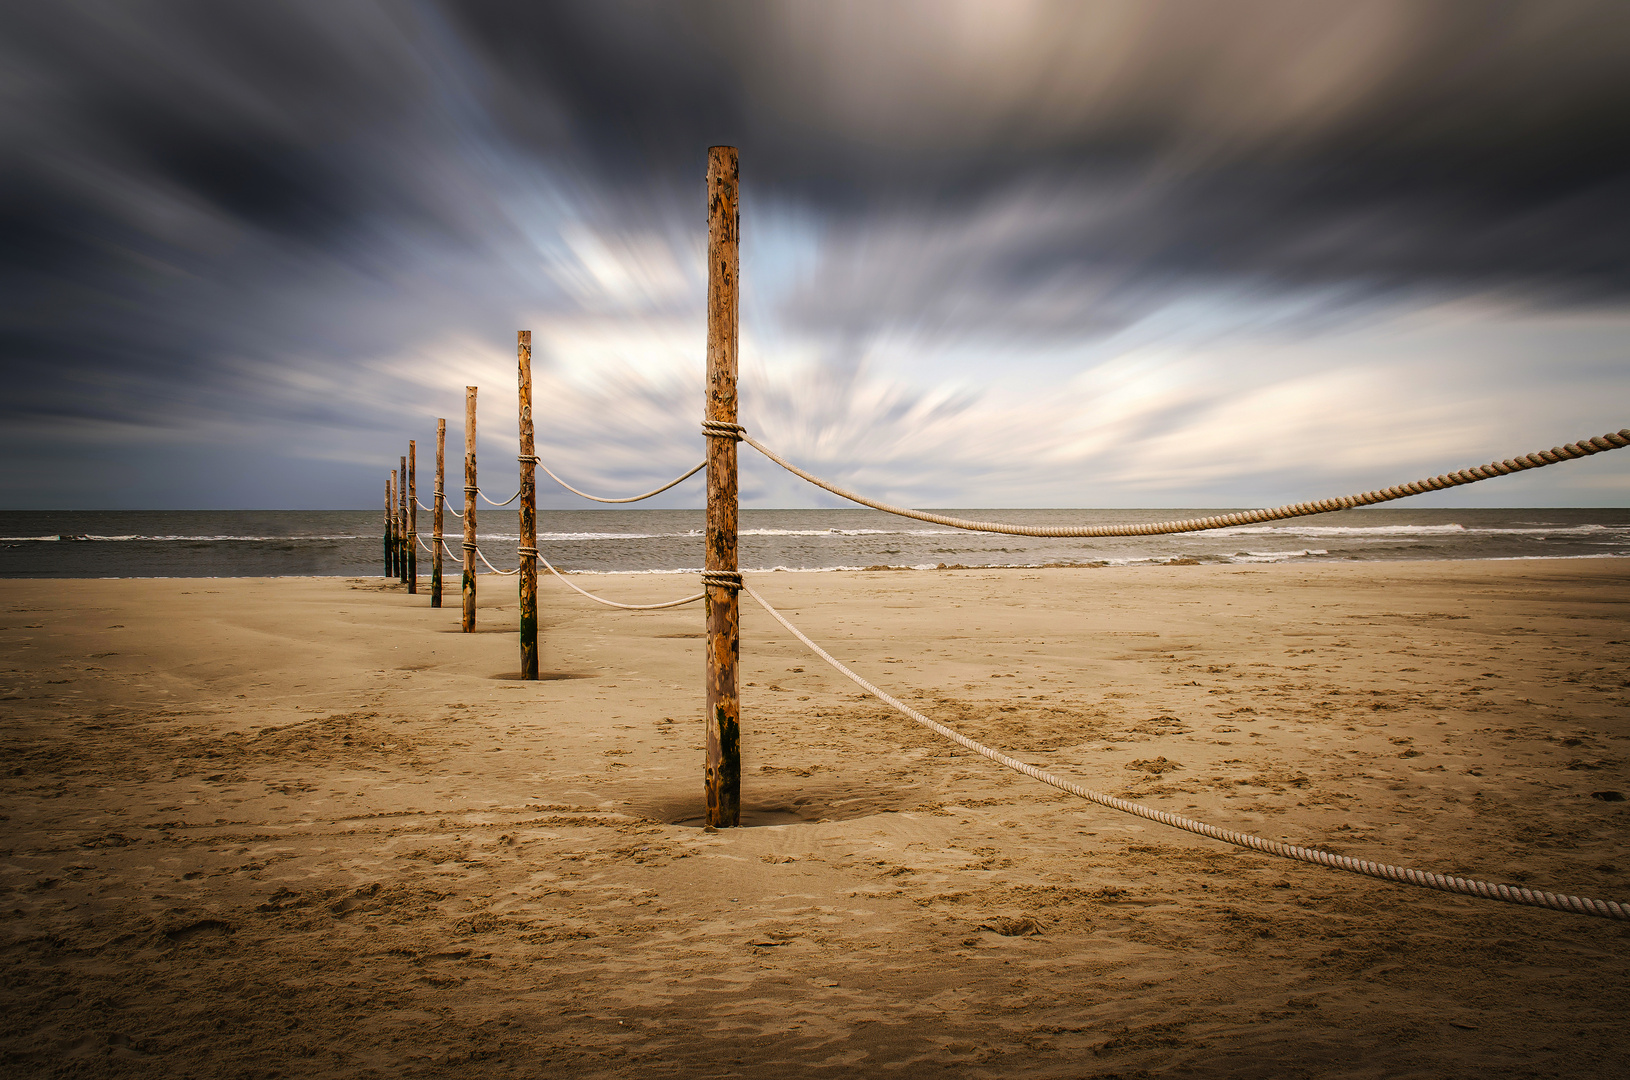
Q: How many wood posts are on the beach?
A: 8